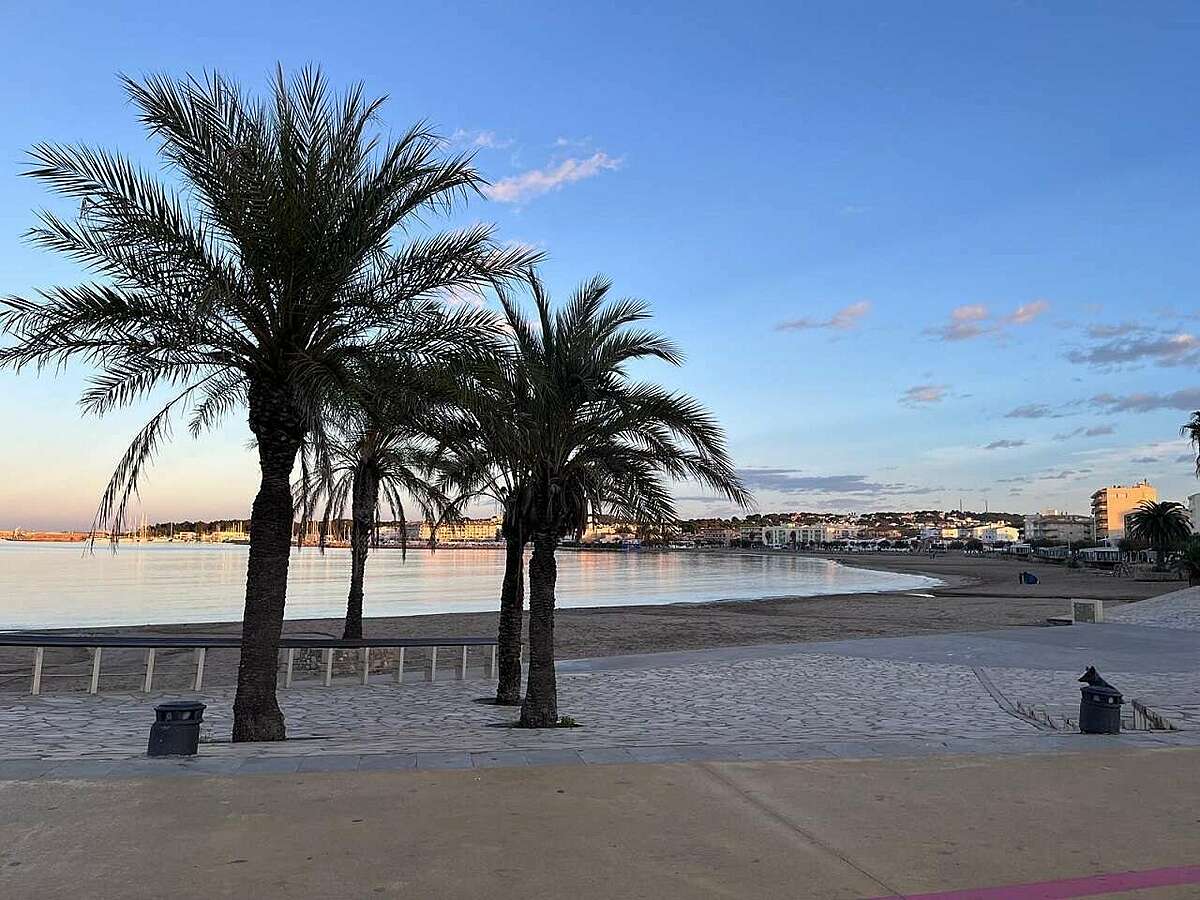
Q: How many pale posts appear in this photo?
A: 11